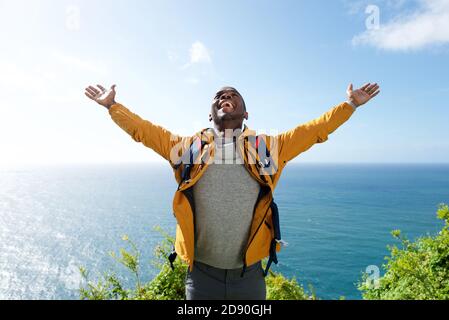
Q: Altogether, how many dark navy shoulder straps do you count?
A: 2